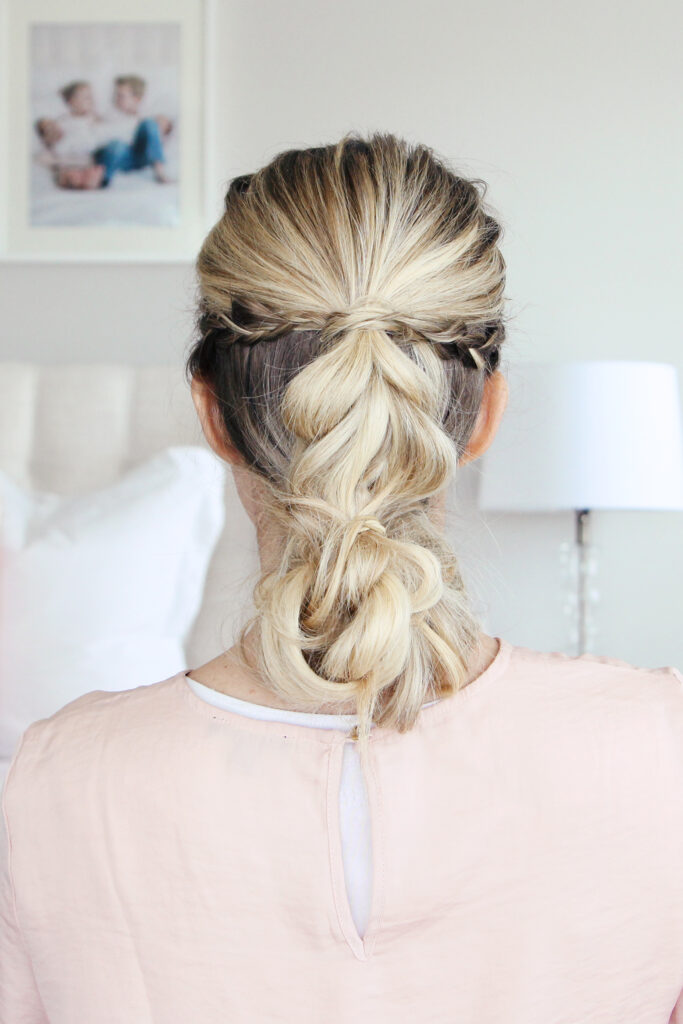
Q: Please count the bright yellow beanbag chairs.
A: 0